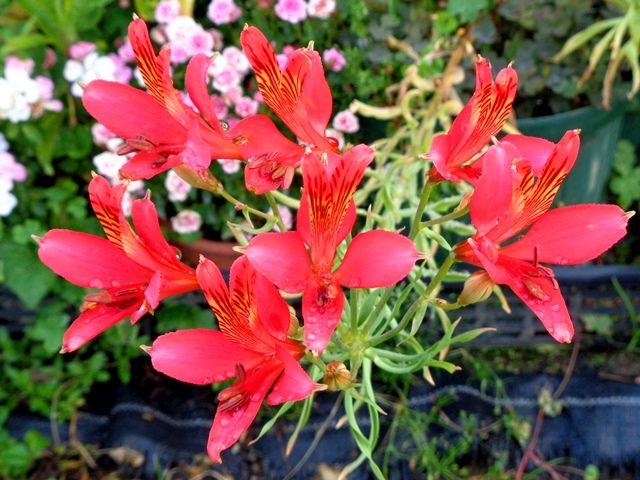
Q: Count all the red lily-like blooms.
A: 7